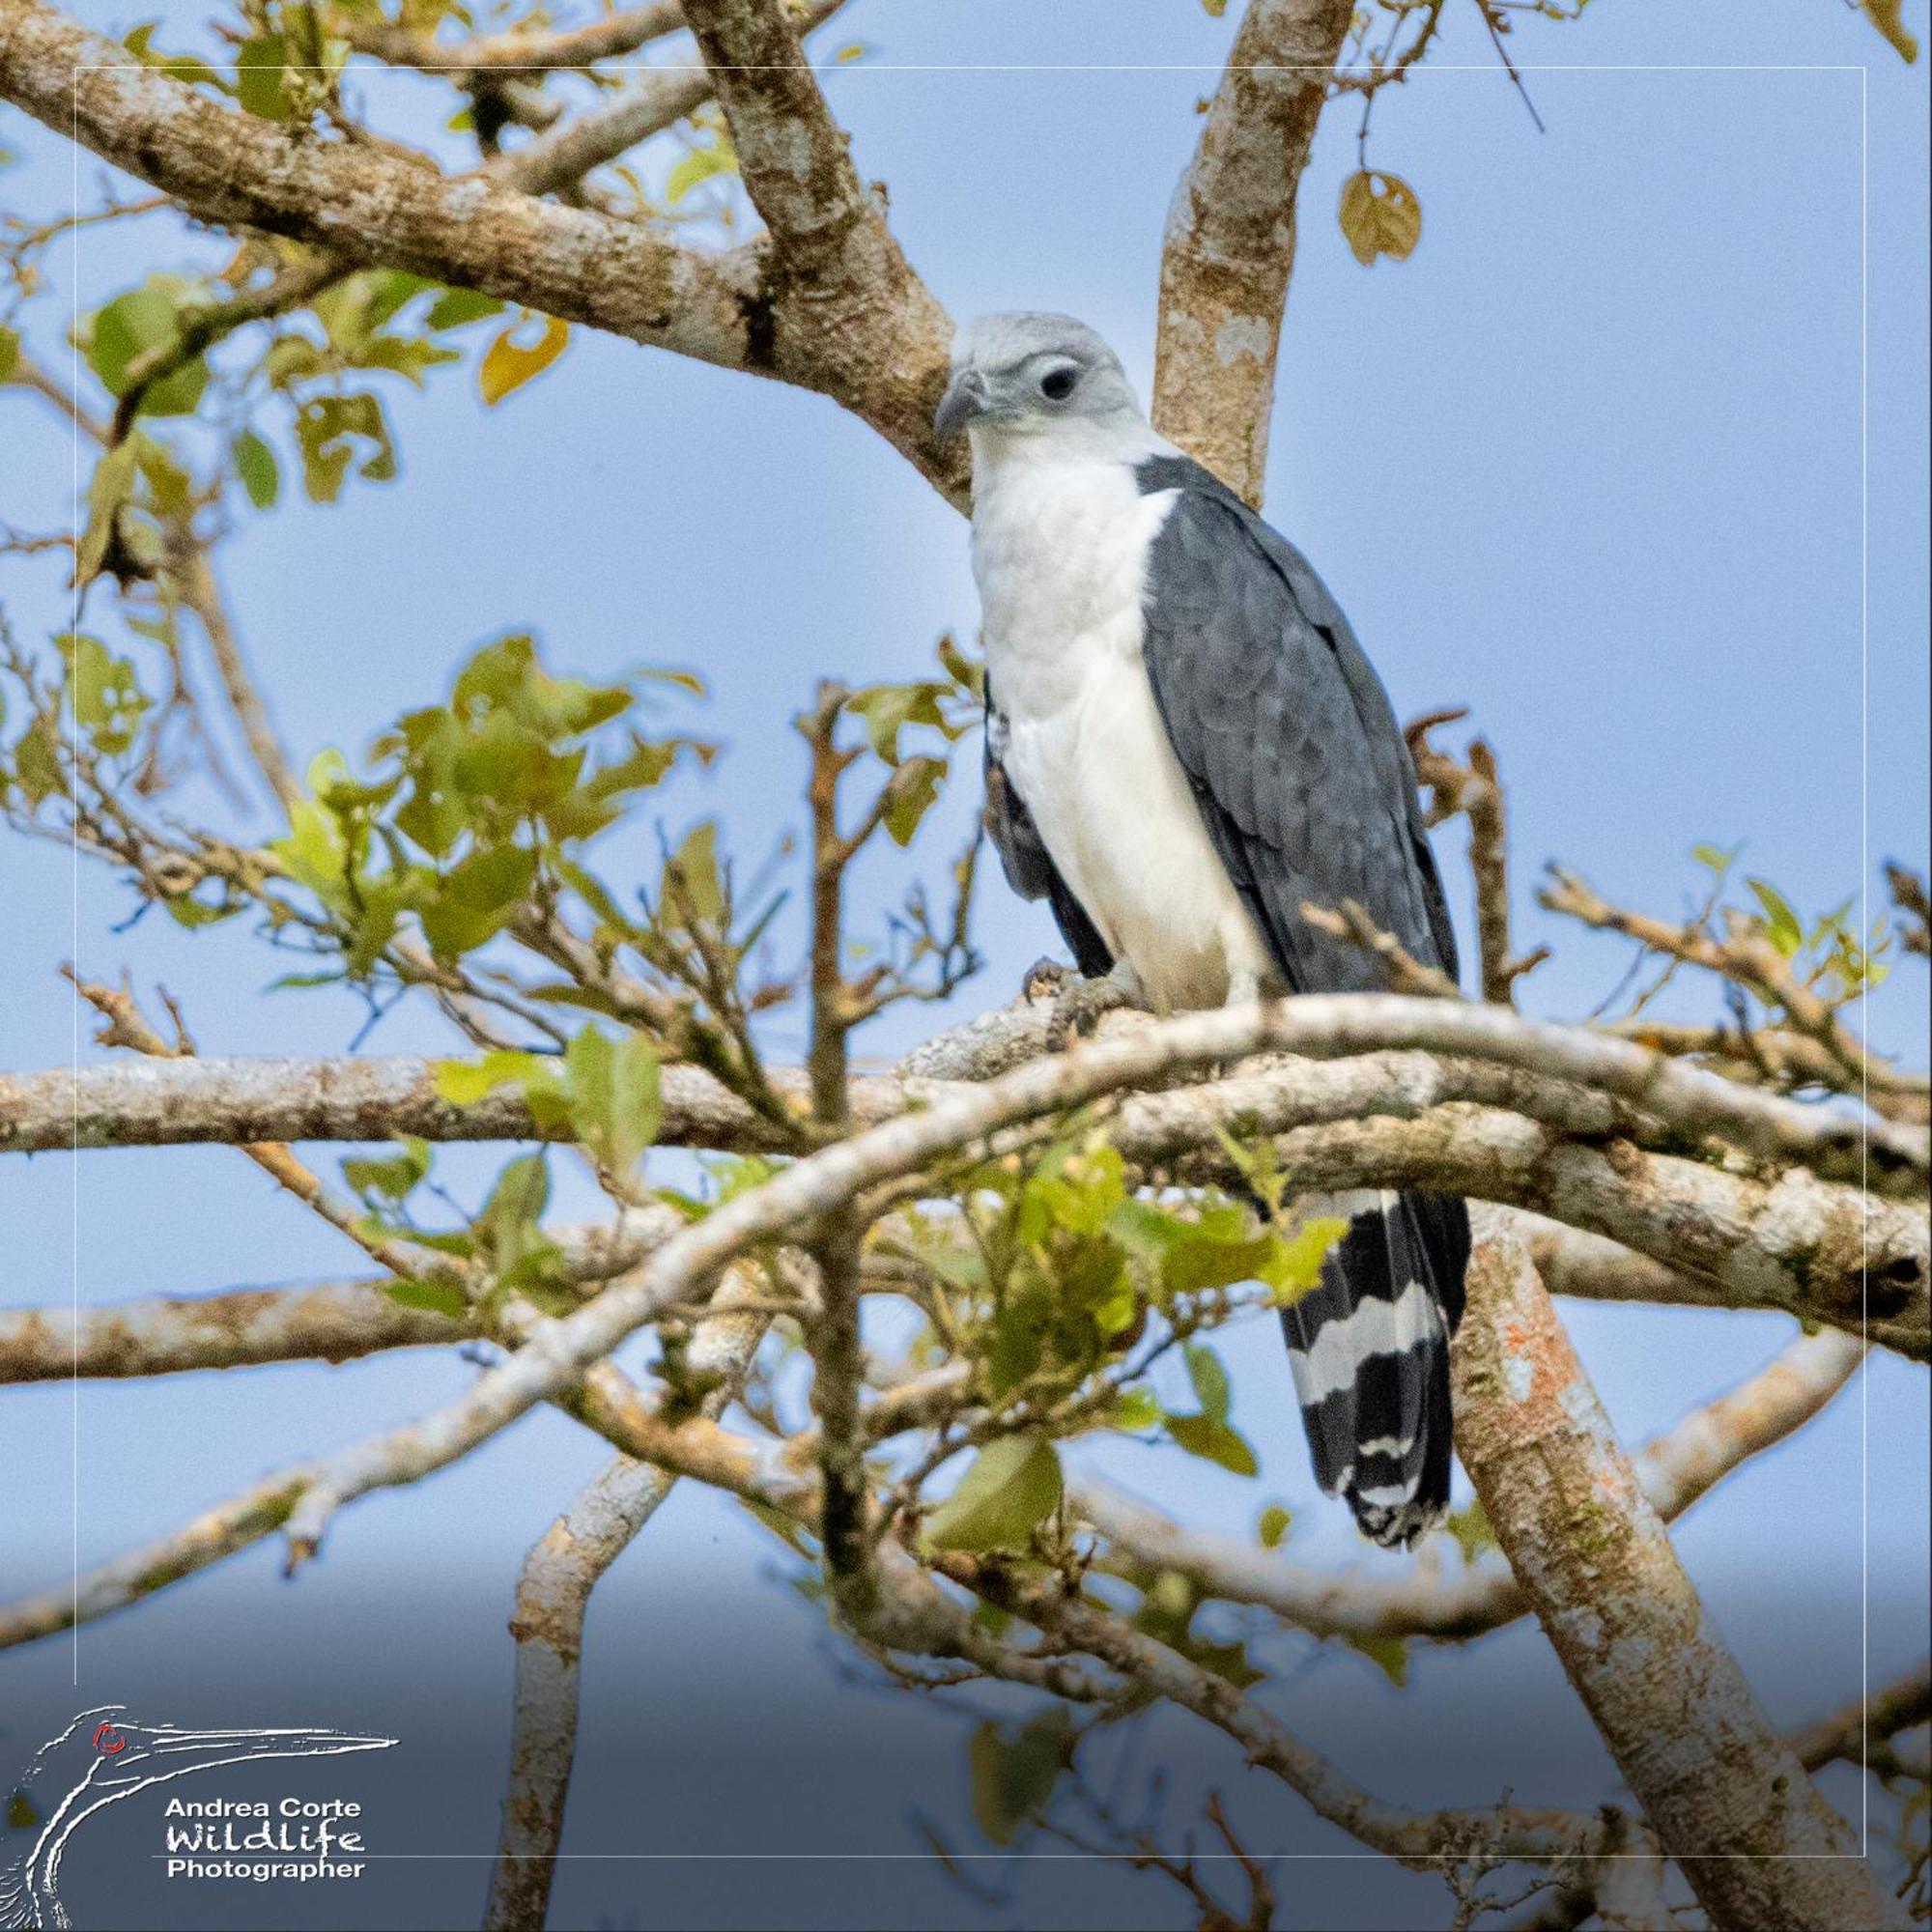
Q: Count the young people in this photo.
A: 0